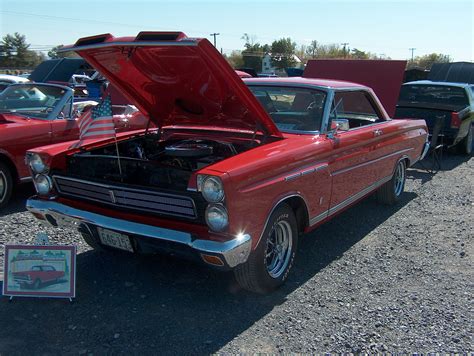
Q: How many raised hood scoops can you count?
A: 2